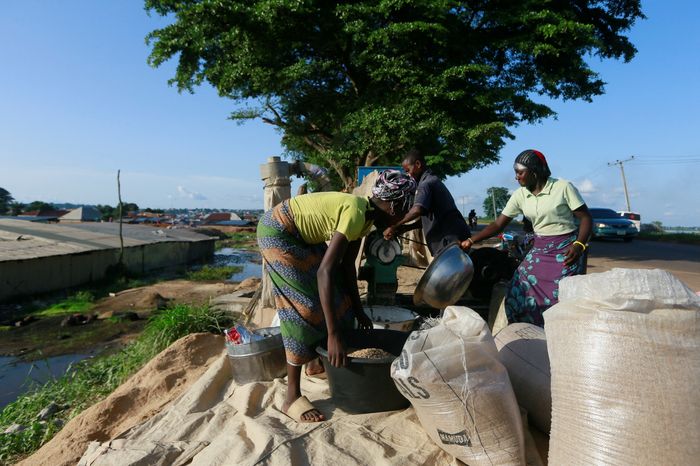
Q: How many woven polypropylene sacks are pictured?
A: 3